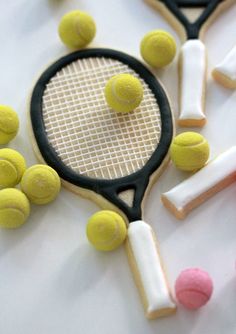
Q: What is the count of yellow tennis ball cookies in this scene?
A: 9